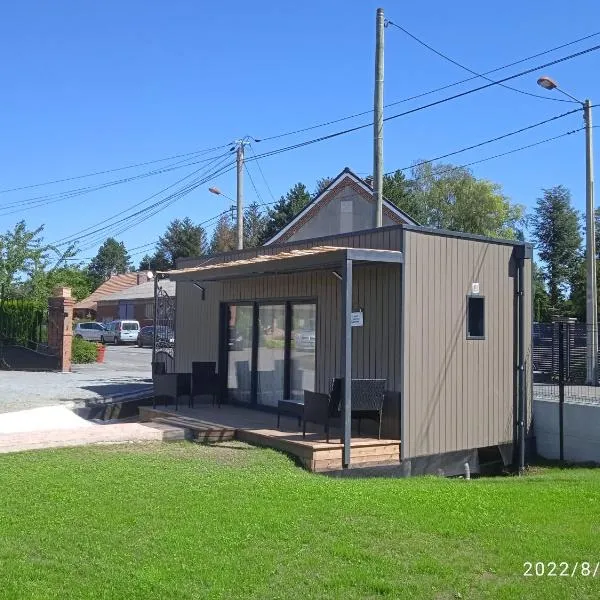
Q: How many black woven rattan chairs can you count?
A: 4